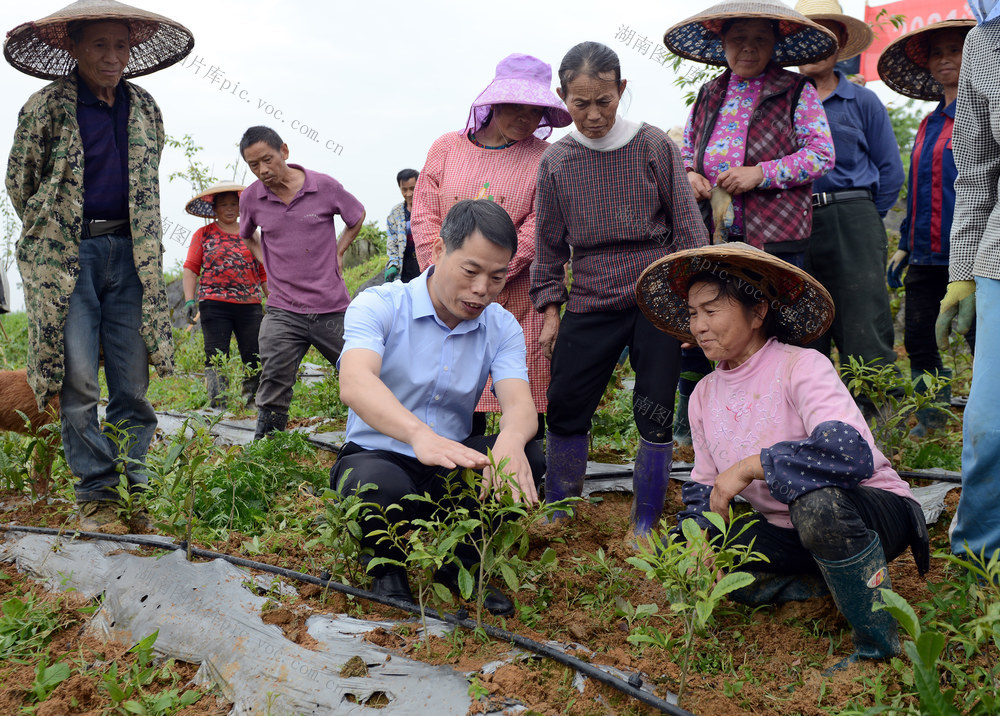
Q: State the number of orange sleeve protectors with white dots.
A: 0